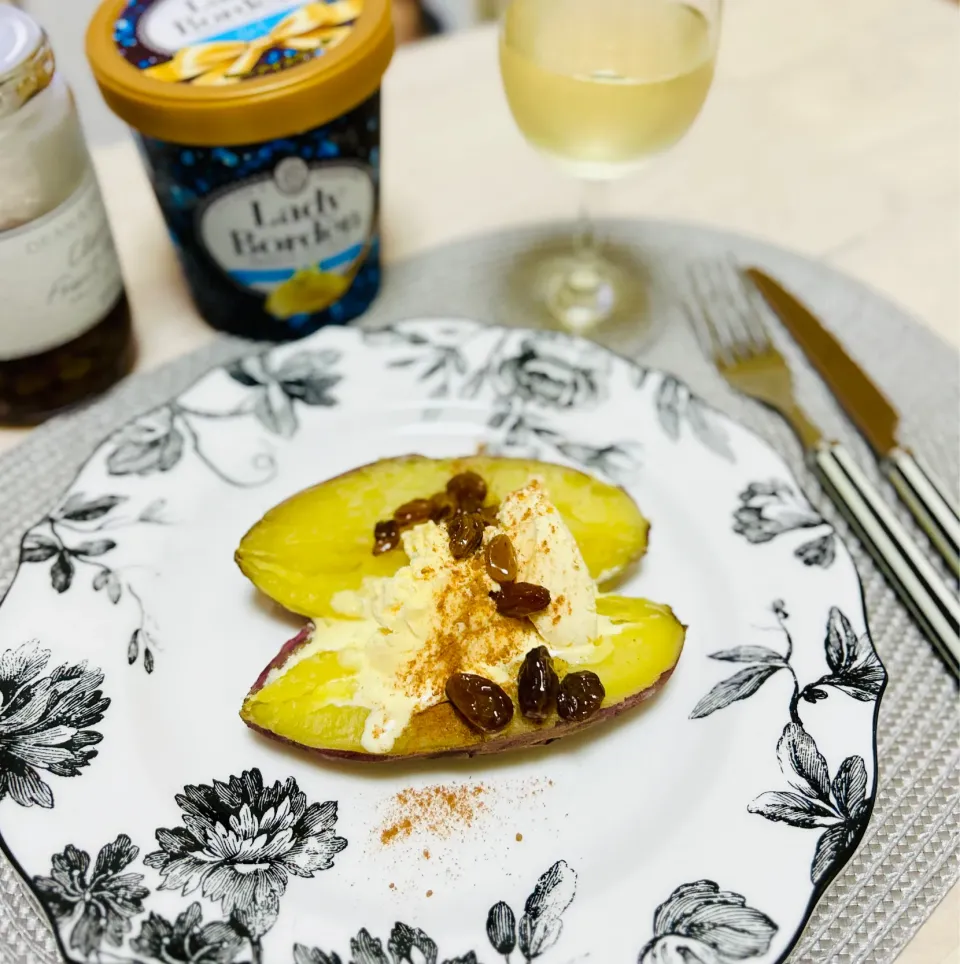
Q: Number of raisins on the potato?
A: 11